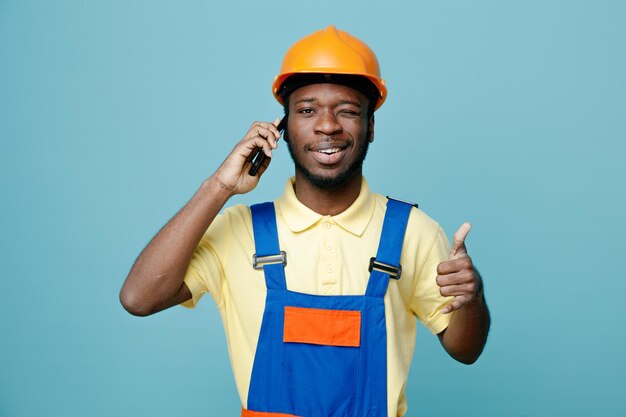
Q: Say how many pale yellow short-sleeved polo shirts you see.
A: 1